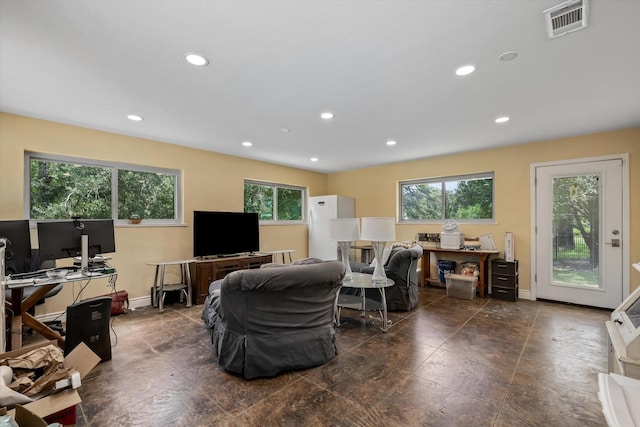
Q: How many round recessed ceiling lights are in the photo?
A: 8